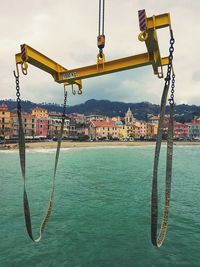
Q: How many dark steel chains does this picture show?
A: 4